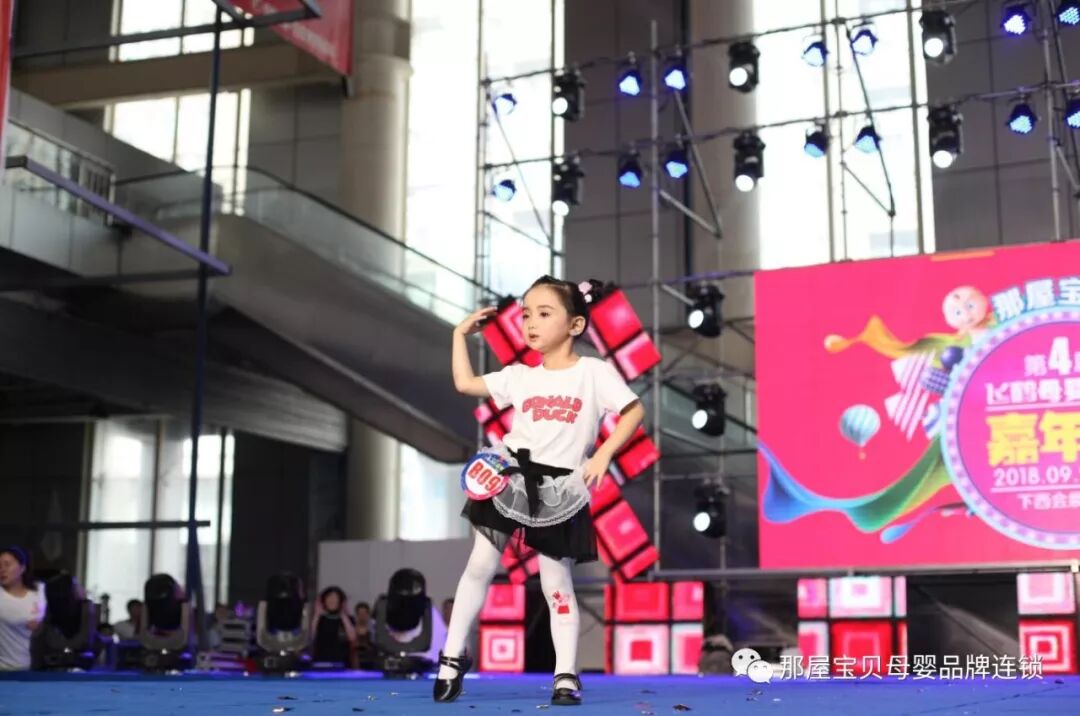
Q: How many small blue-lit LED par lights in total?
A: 14